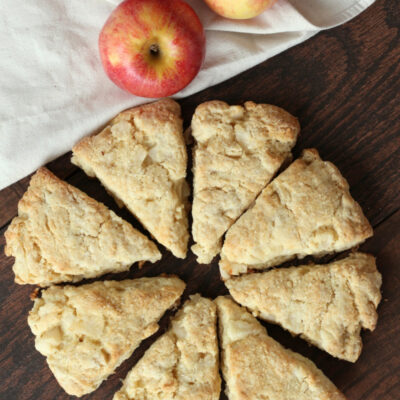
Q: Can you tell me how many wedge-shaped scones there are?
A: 8